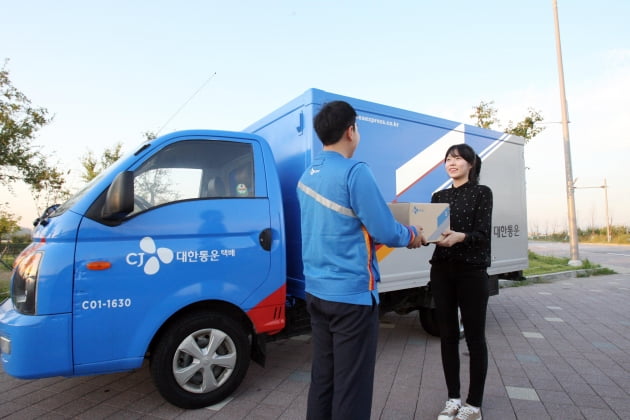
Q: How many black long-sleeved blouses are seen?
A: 1